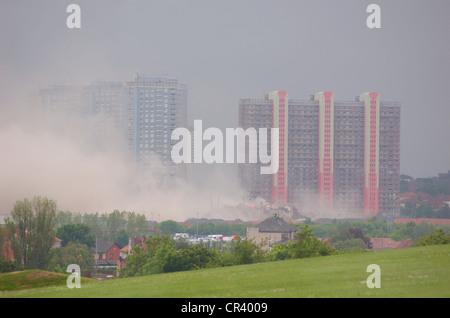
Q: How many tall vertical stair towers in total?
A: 3